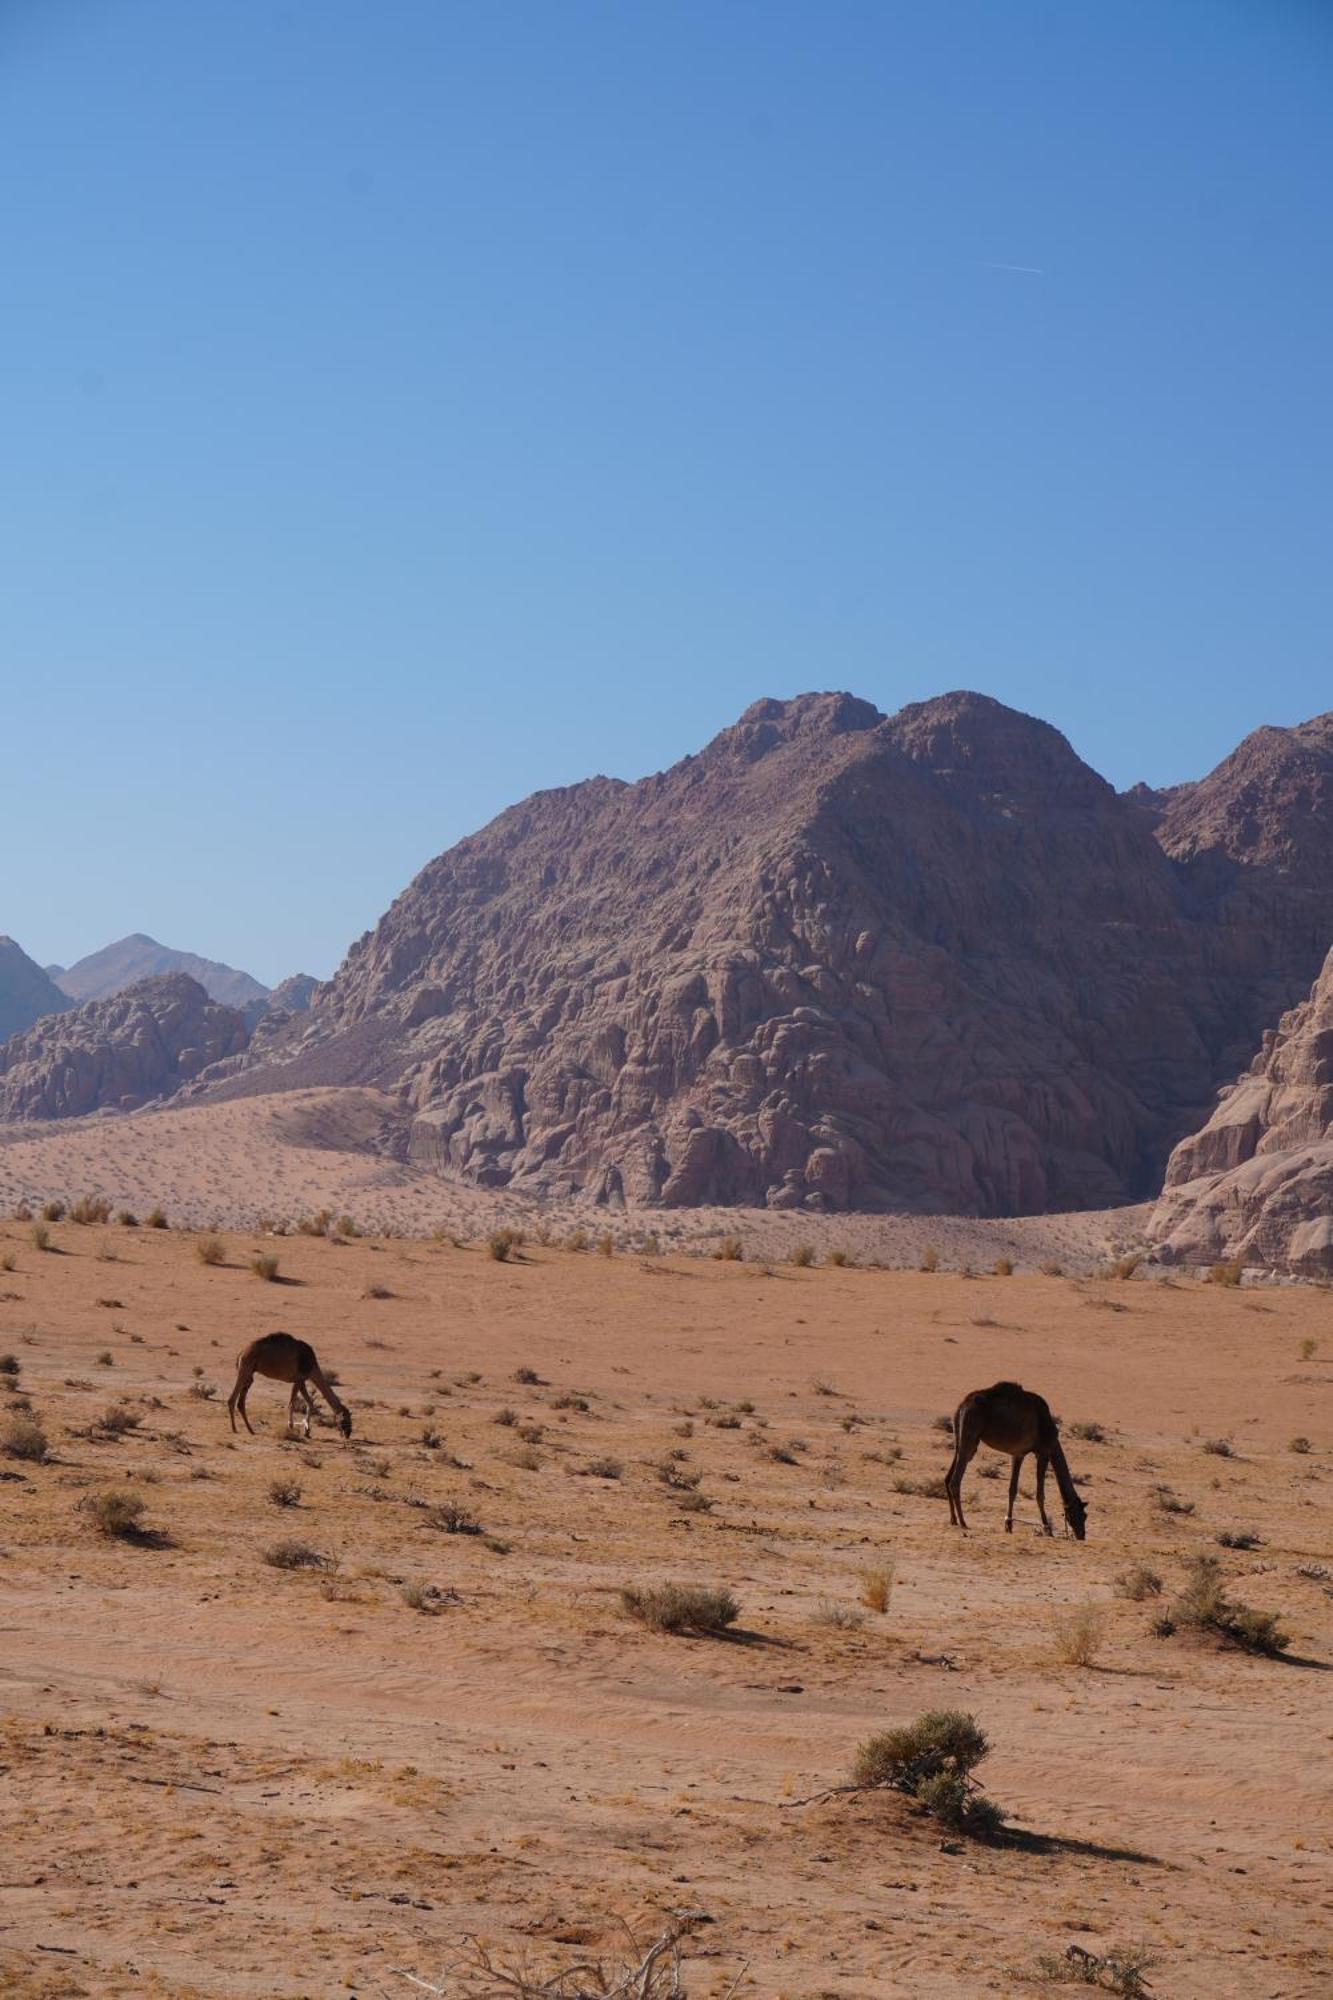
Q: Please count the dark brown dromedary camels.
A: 2